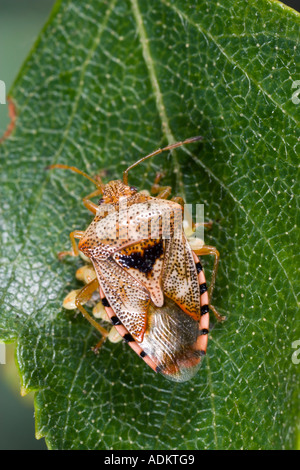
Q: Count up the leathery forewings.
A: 2